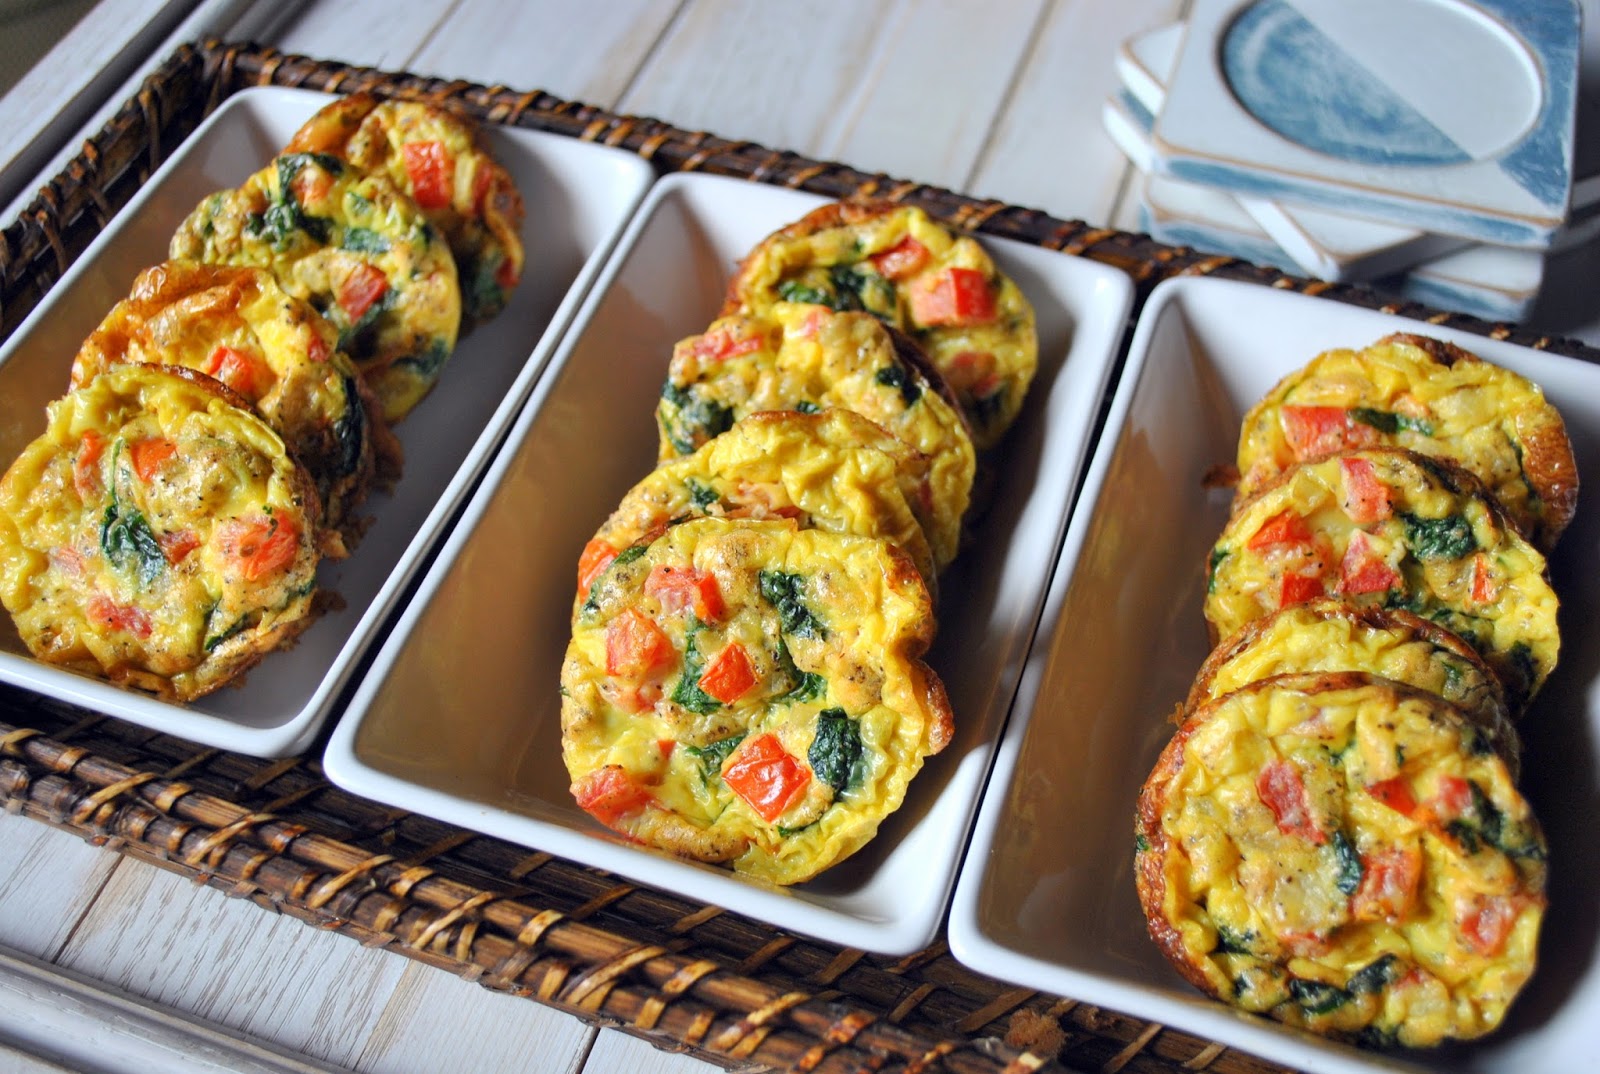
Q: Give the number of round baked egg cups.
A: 12